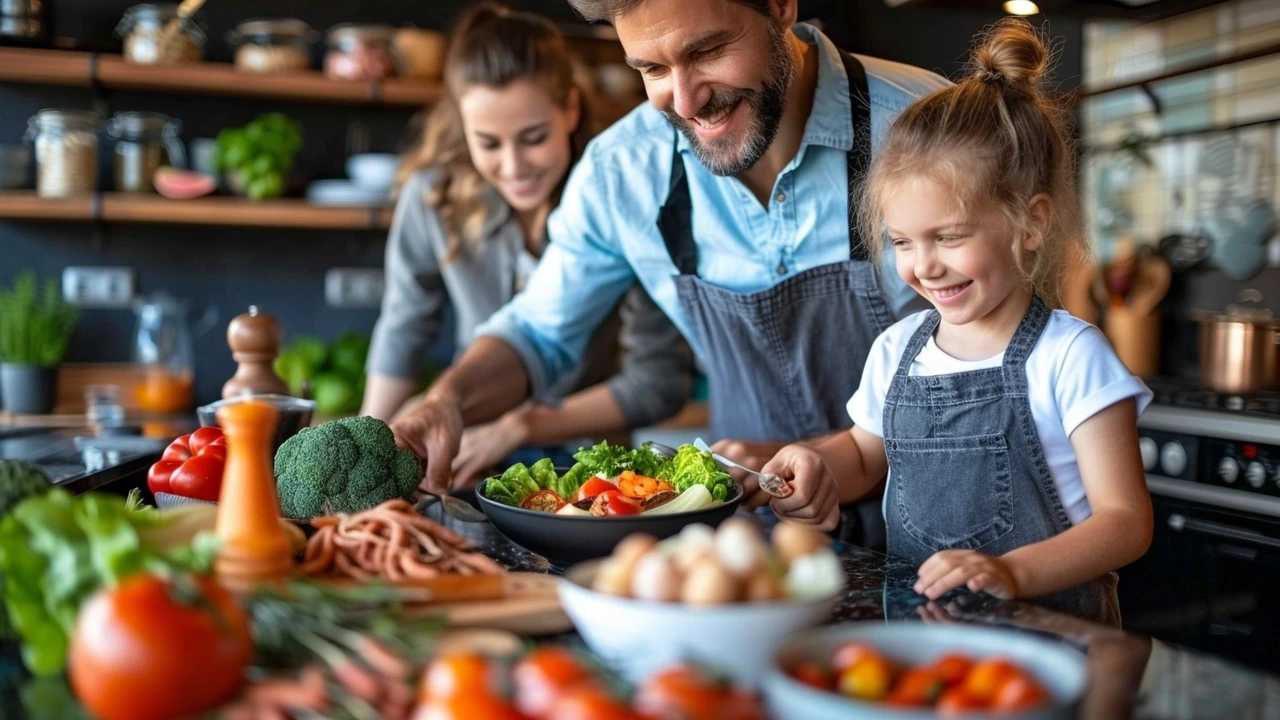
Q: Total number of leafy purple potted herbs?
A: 0